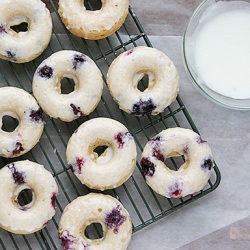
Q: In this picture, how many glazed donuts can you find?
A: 9